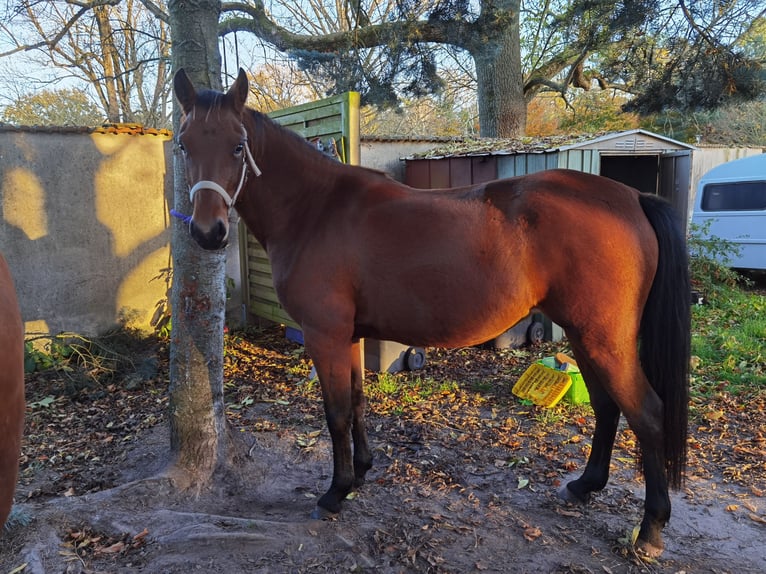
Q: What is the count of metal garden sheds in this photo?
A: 1